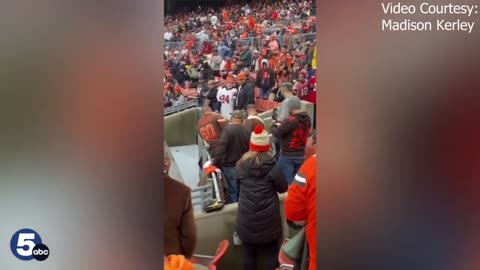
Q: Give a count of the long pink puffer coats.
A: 0